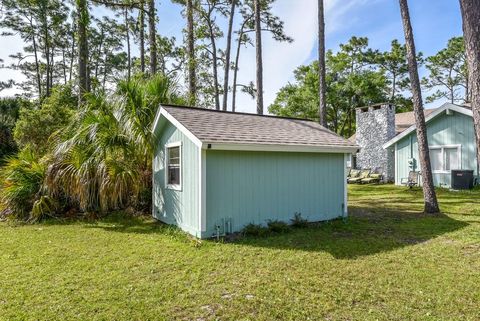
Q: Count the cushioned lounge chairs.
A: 3